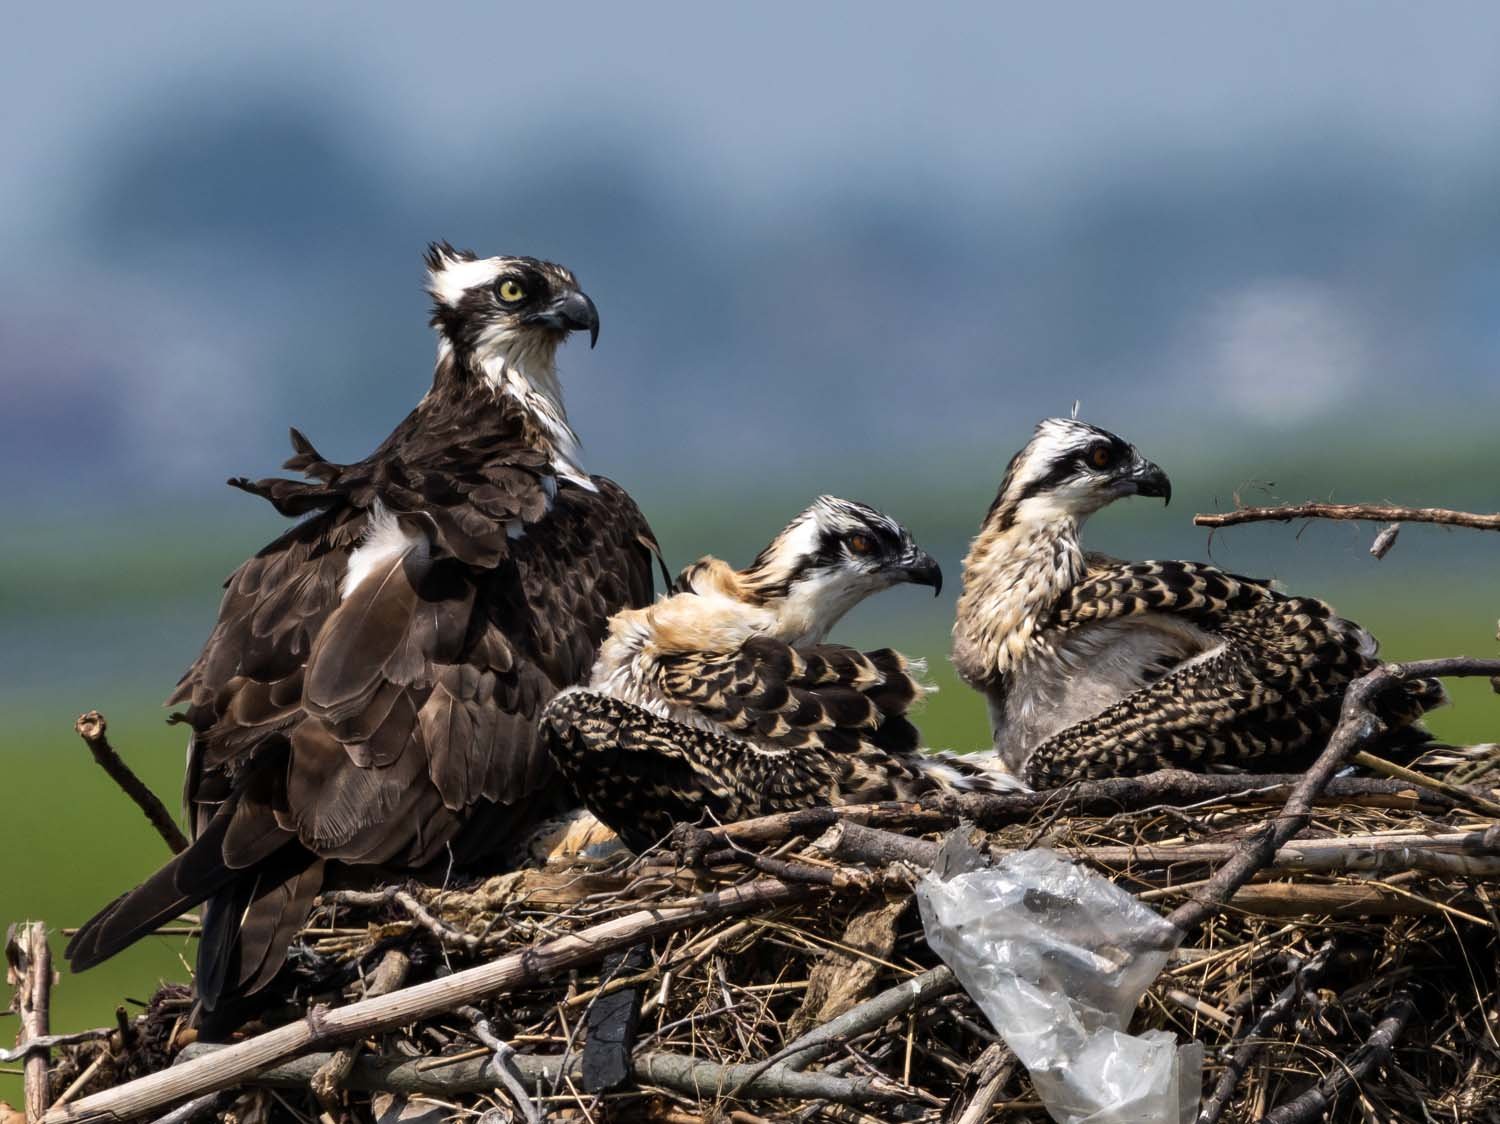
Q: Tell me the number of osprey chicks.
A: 2